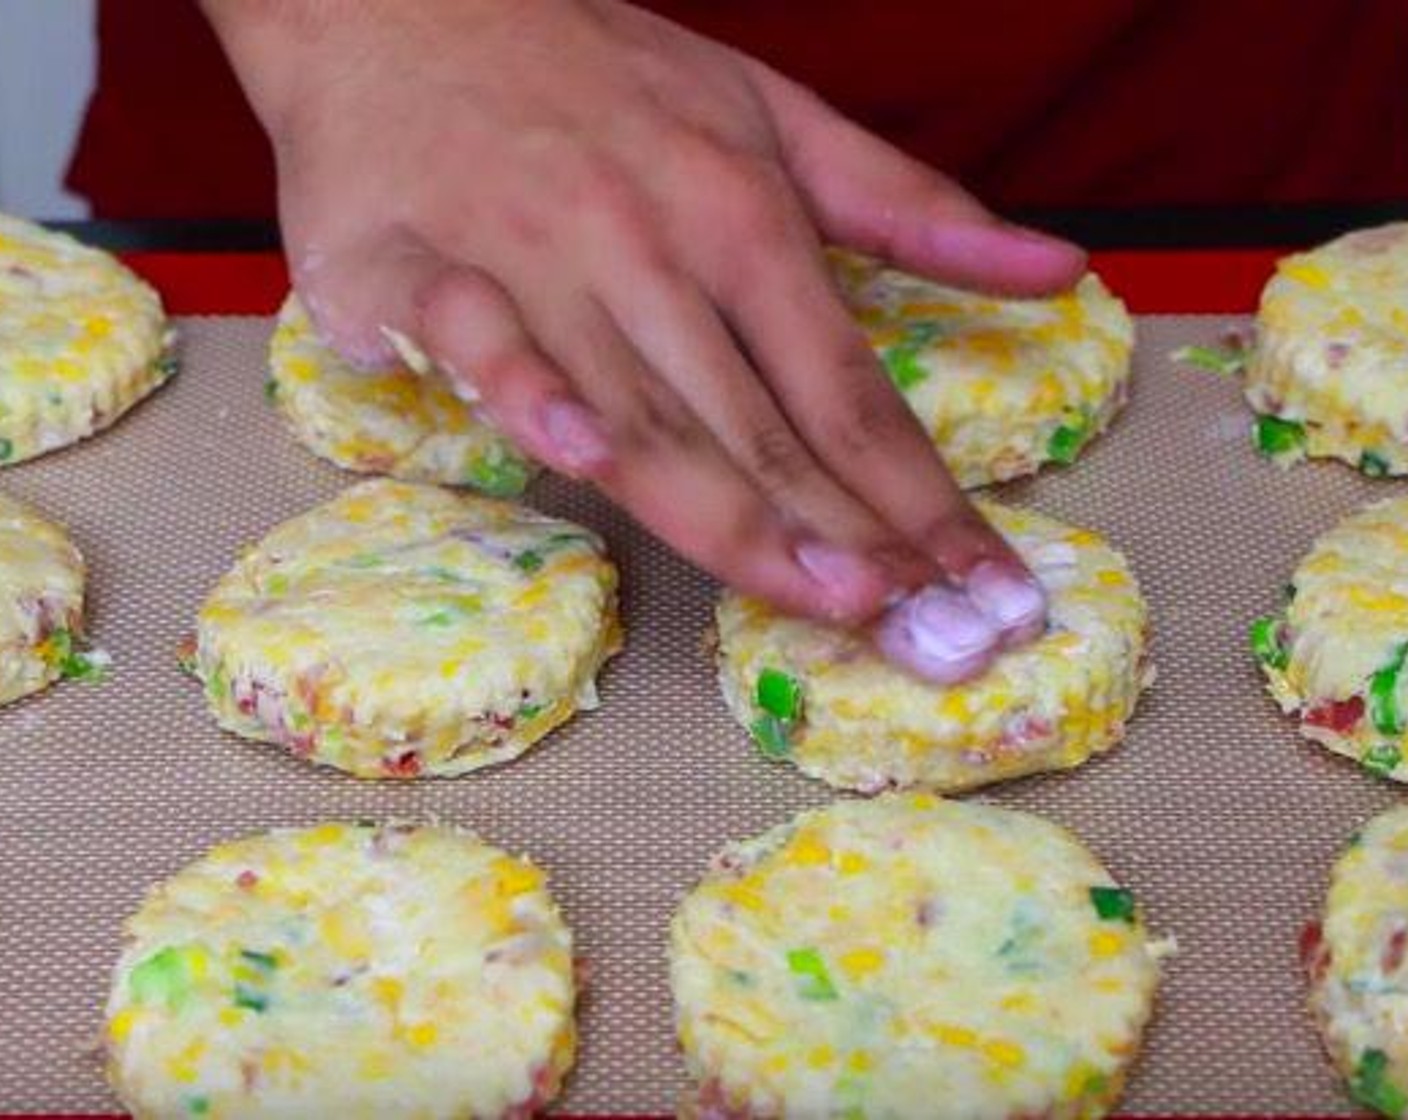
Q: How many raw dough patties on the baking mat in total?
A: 11